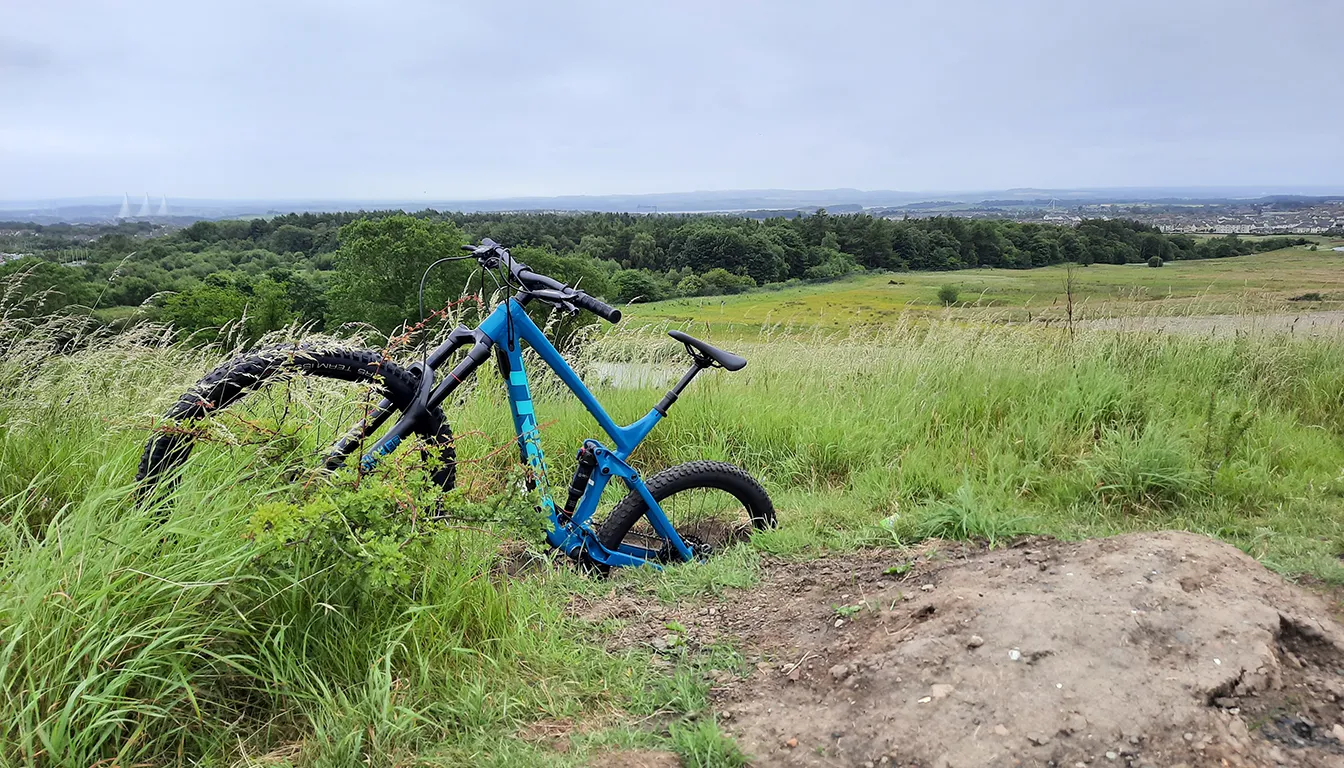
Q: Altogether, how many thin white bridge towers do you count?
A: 3